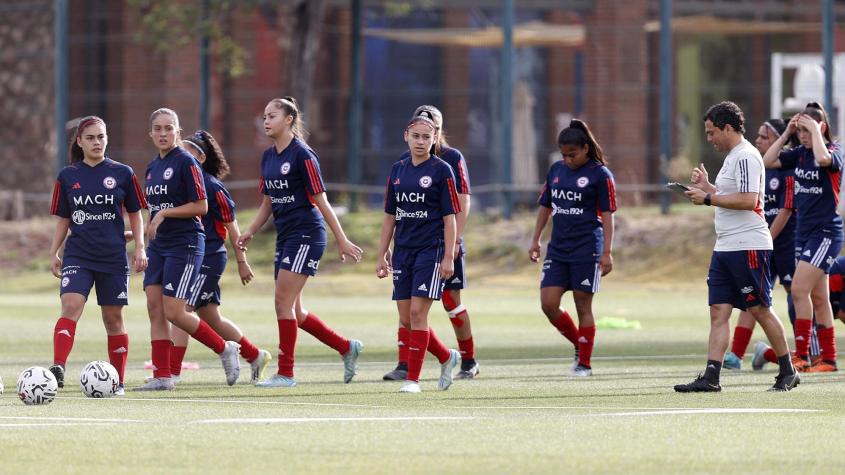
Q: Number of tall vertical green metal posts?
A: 6